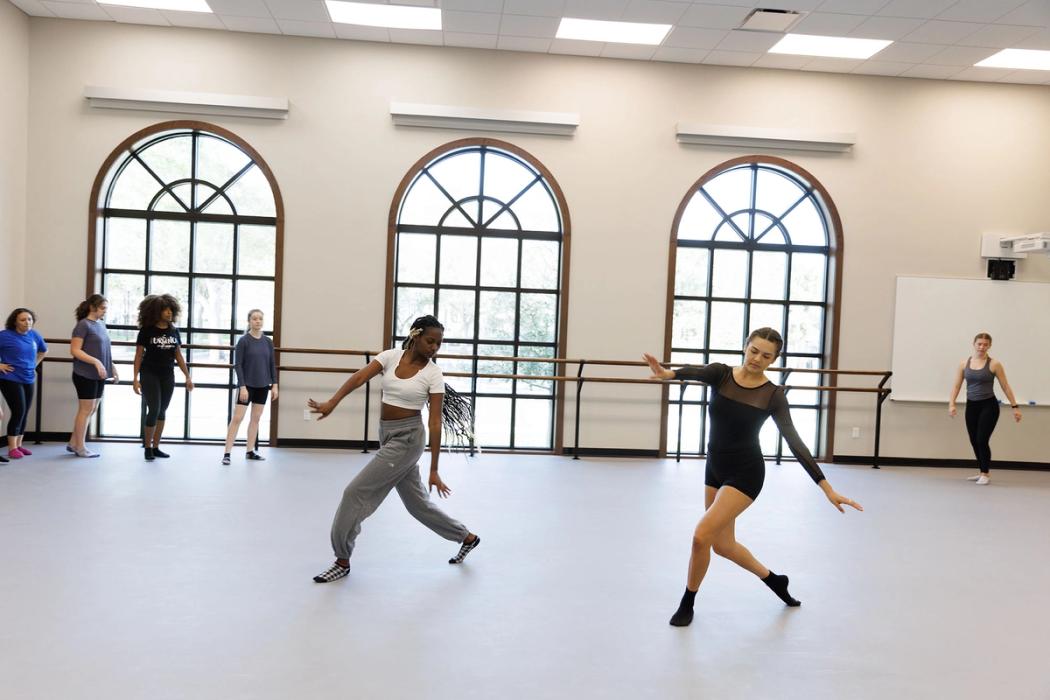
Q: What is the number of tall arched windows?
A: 3